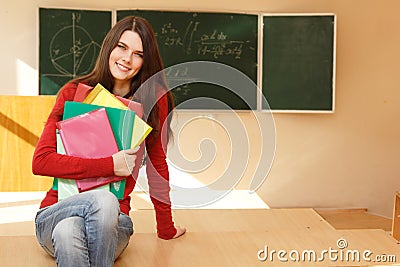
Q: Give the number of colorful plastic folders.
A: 5